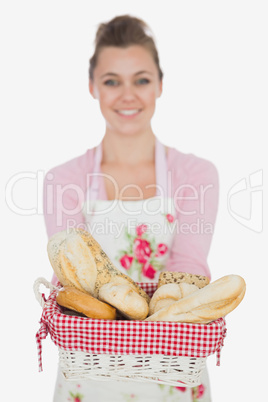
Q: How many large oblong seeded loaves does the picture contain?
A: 1